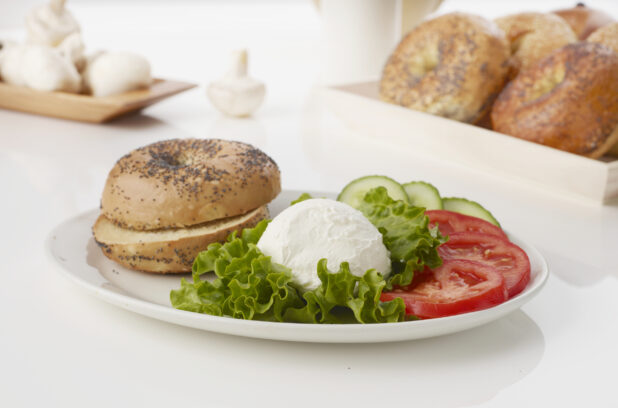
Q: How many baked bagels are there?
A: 6